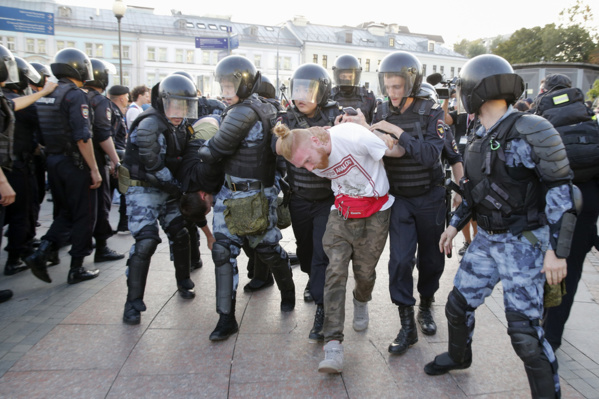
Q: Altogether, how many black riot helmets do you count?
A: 14